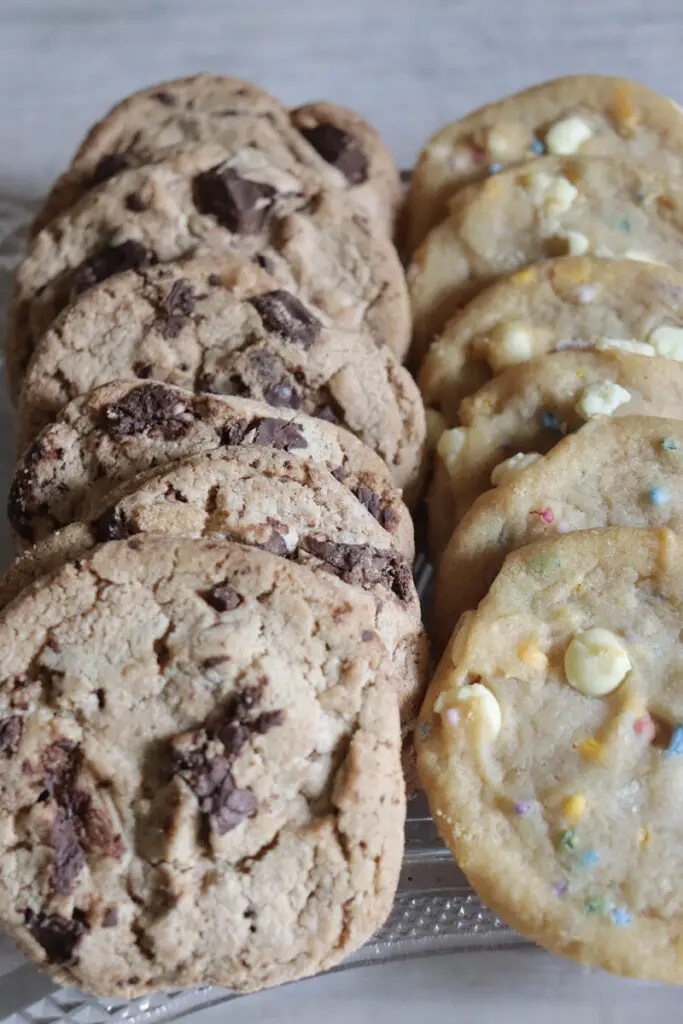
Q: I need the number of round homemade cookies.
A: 13